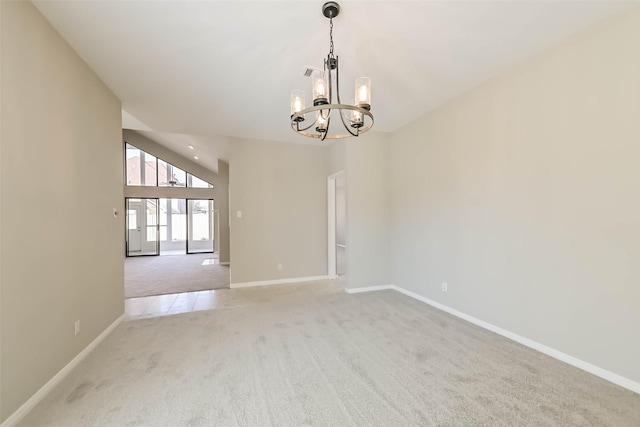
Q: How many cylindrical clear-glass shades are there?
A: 5